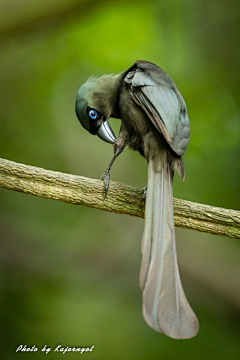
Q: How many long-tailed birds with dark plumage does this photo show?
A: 1